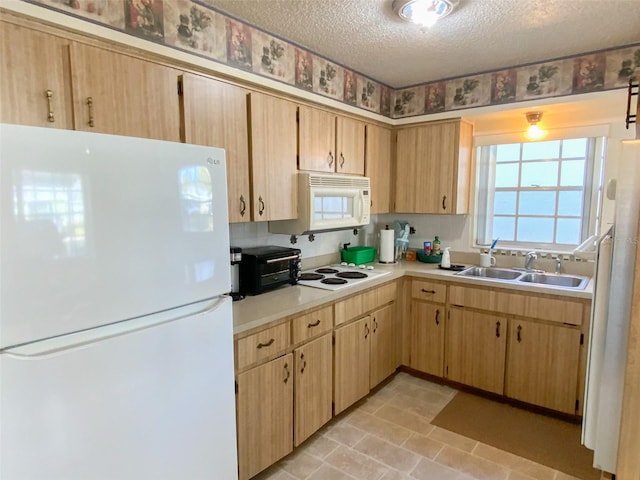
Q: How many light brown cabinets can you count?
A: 15